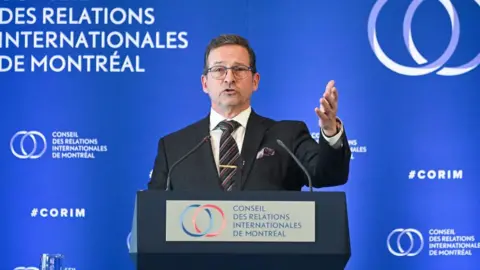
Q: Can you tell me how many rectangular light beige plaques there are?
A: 1